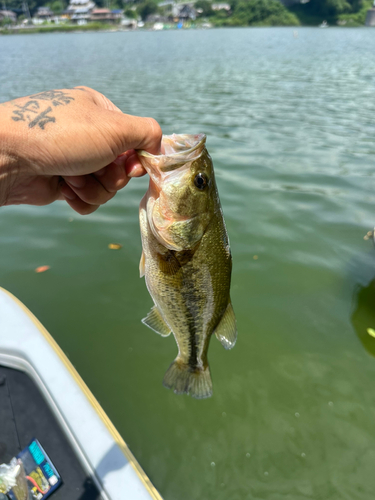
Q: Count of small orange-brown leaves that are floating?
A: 2